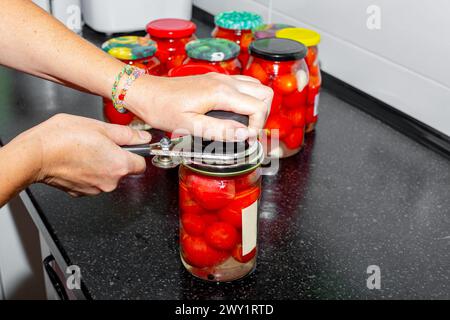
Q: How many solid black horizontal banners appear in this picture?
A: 1